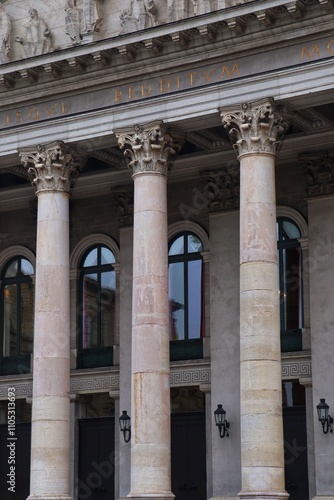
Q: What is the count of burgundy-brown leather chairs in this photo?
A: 0